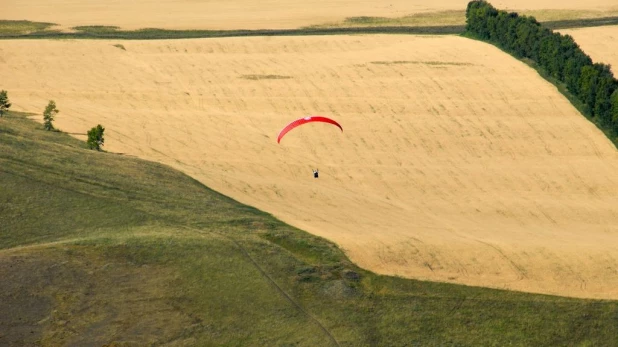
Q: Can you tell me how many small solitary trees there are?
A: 3